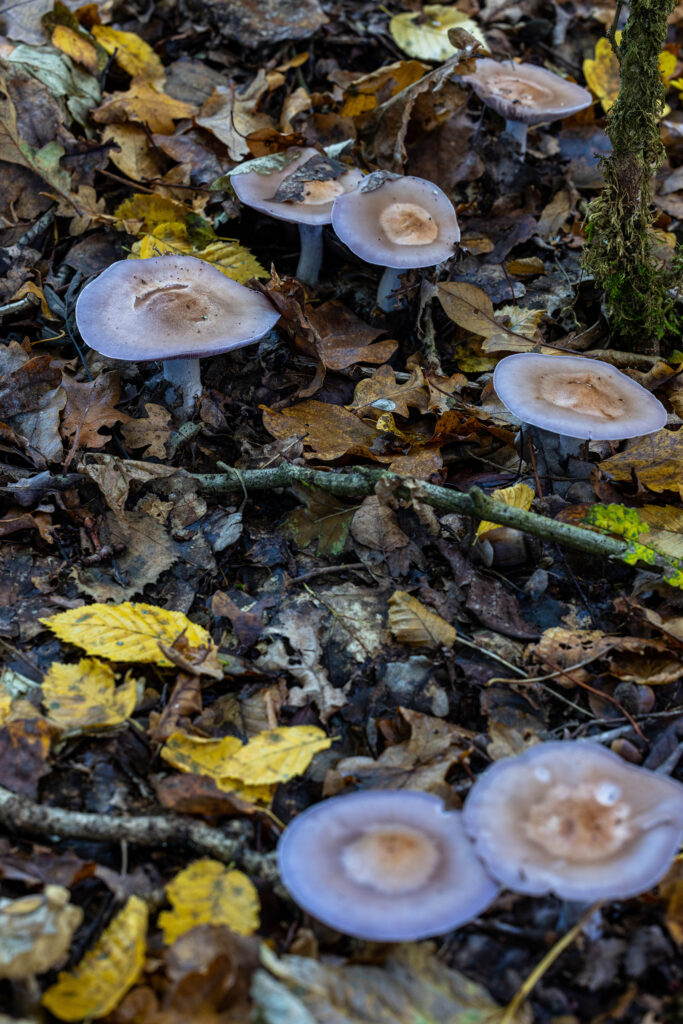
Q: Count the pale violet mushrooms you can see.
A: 7